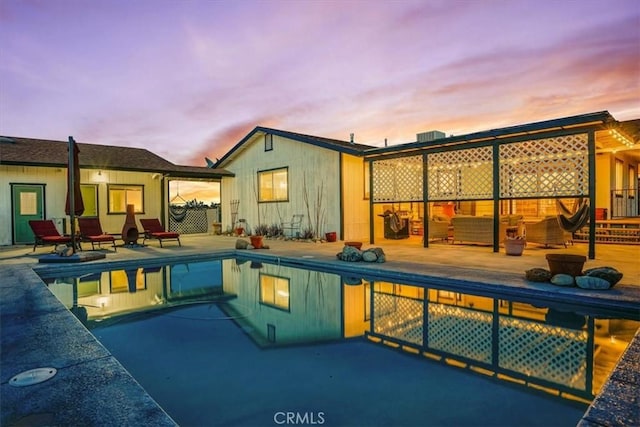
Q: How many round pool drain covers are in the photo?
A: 1